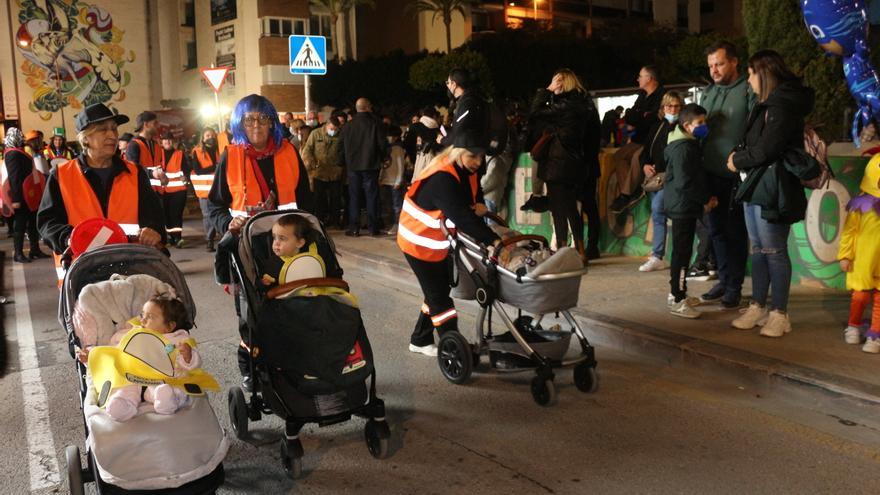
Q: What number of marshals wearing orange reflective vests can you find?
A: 6